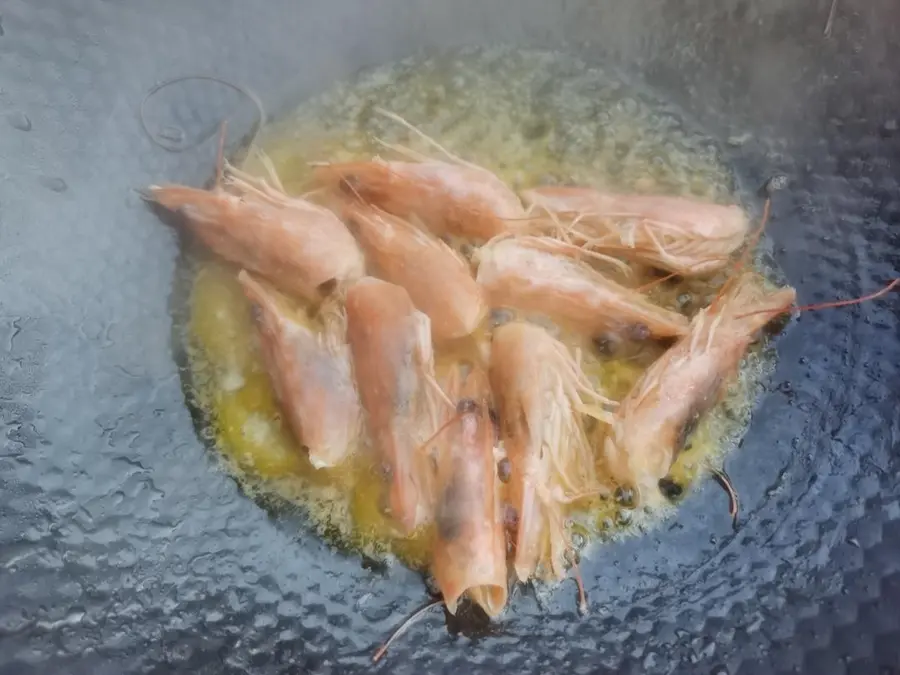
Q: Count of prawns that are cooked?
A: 10